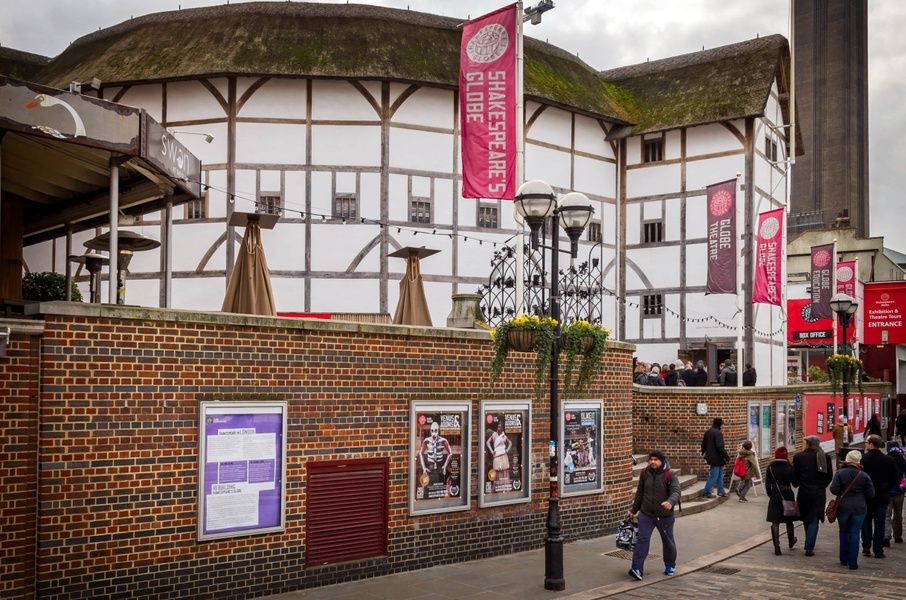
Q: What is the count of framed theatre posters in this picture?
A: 3